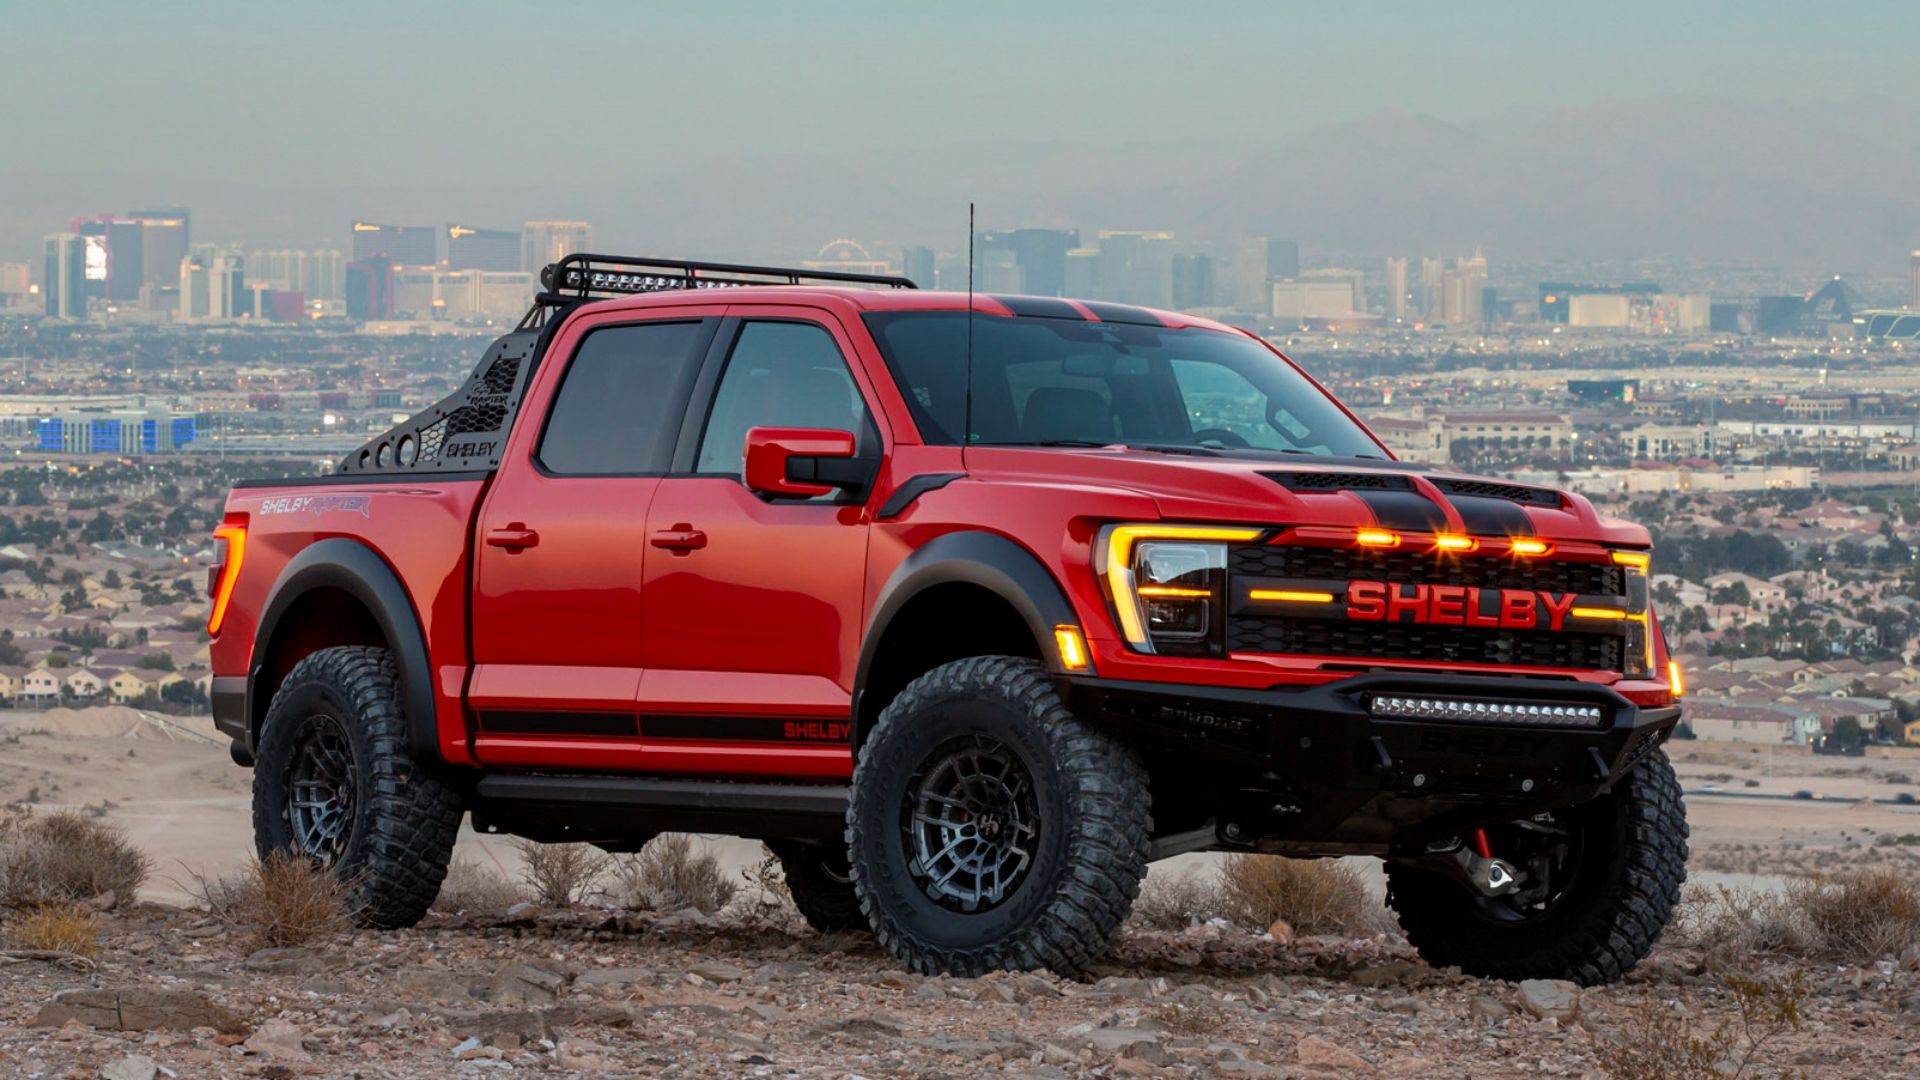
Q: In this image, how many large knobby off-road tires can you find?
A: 4